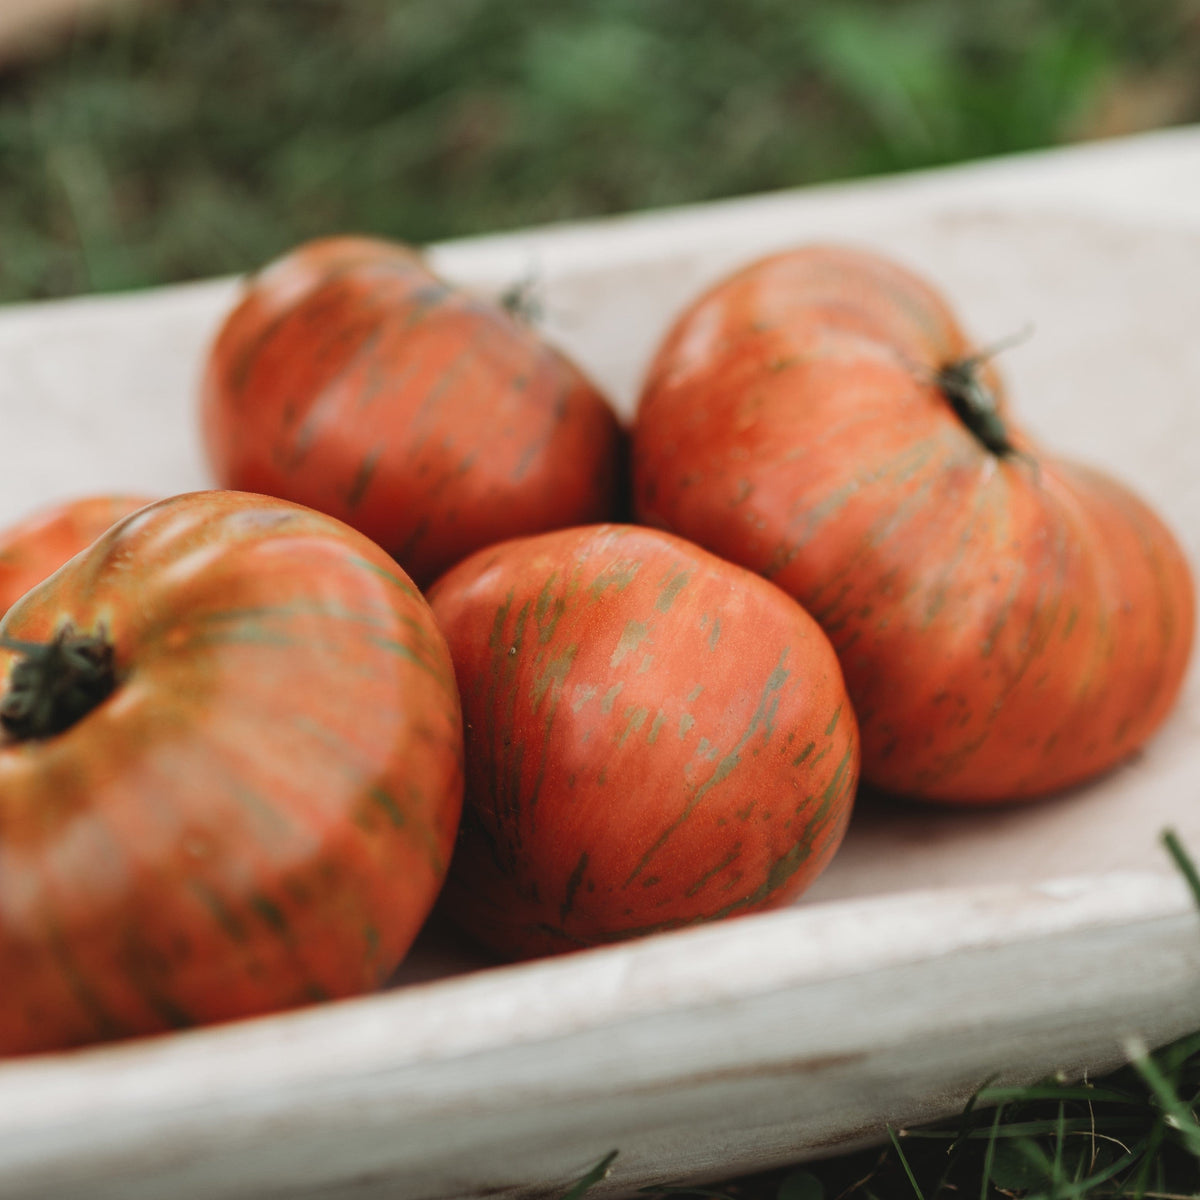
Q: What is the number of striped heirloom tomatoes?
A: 5